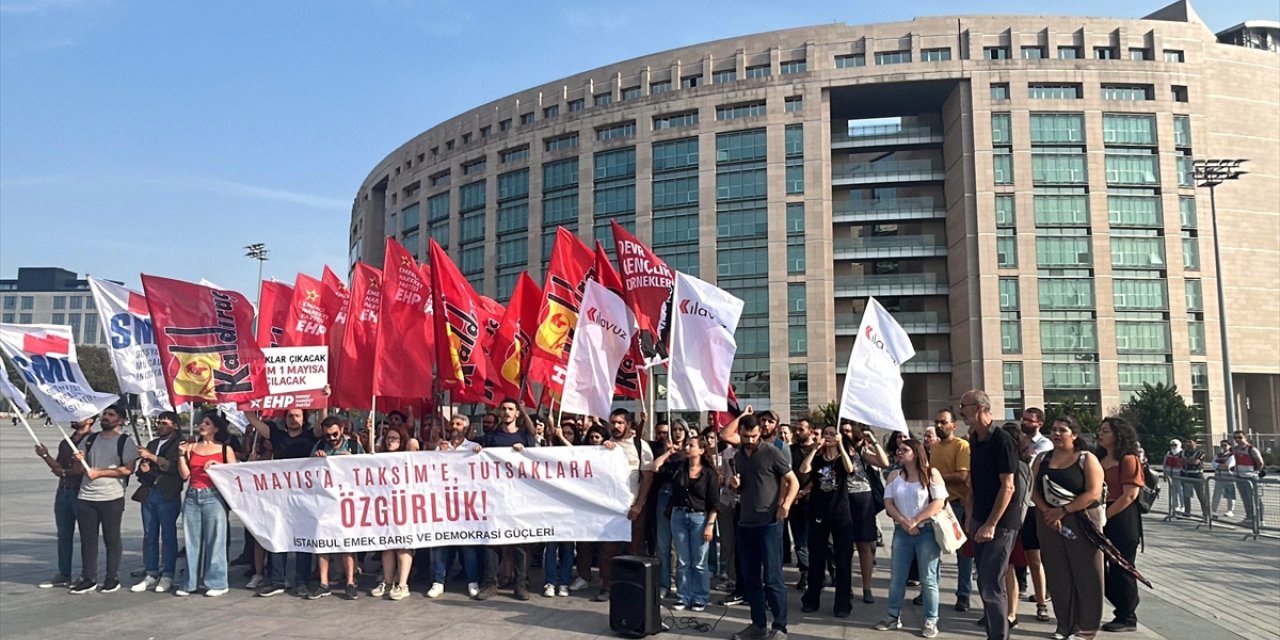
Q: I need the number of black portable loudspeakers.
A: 1